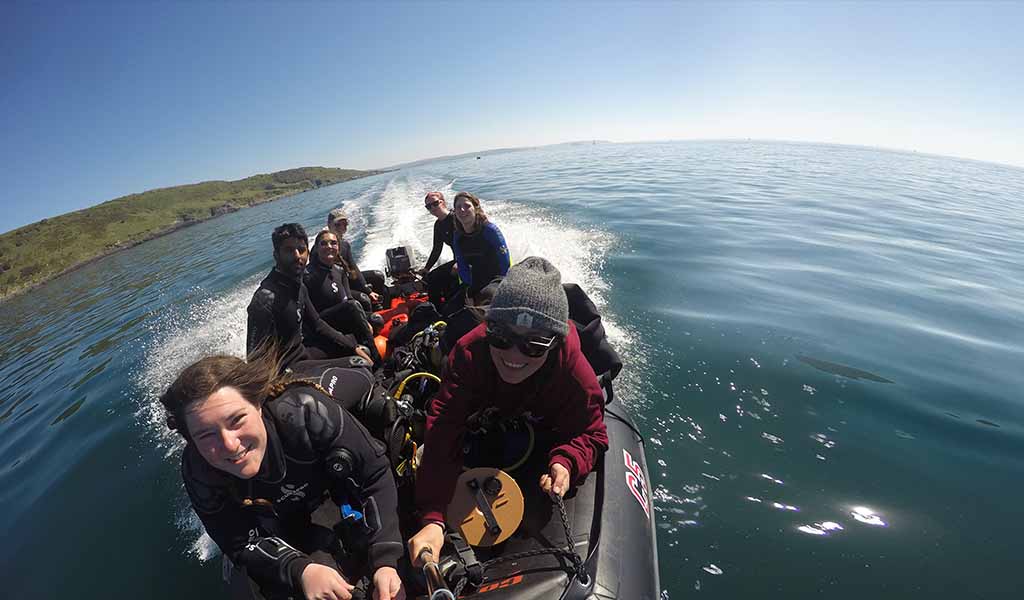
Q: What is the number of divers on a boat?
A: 7